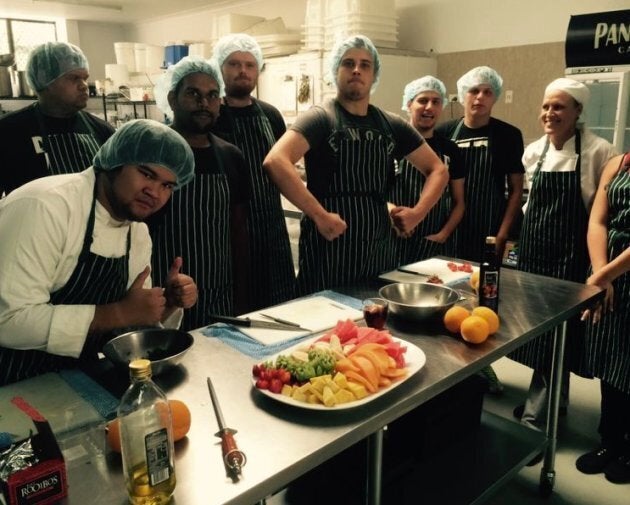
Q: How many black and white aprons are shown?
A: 9